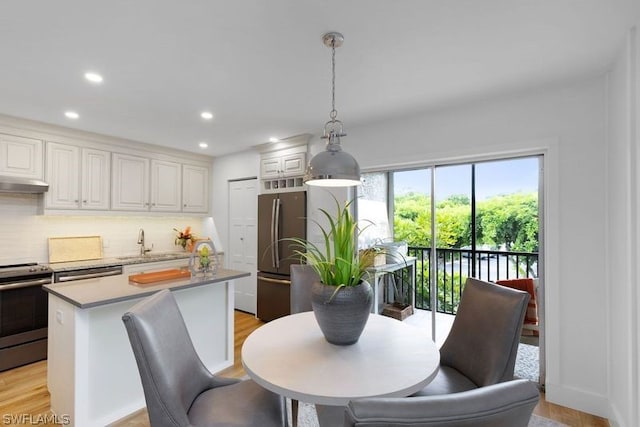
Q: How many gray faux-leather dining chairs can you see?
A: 4